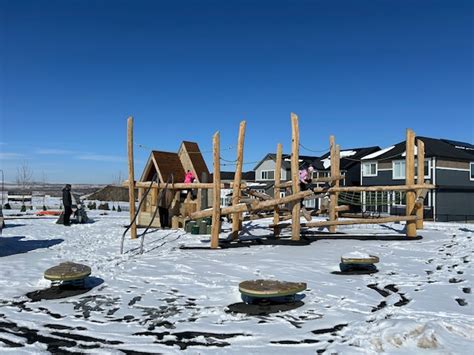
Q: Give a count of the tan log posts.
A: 9